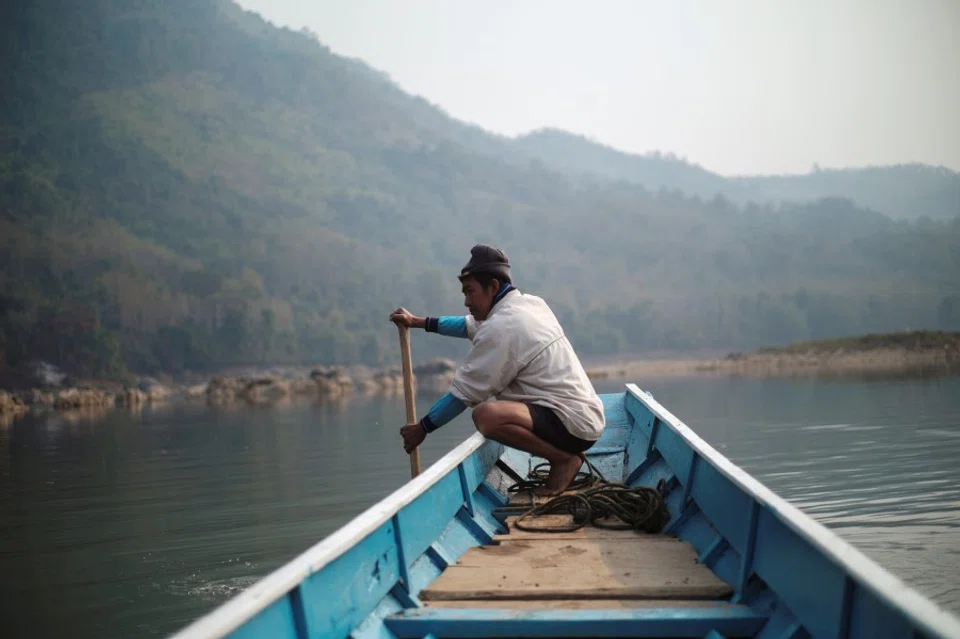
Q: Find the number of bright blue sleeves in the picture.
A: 2